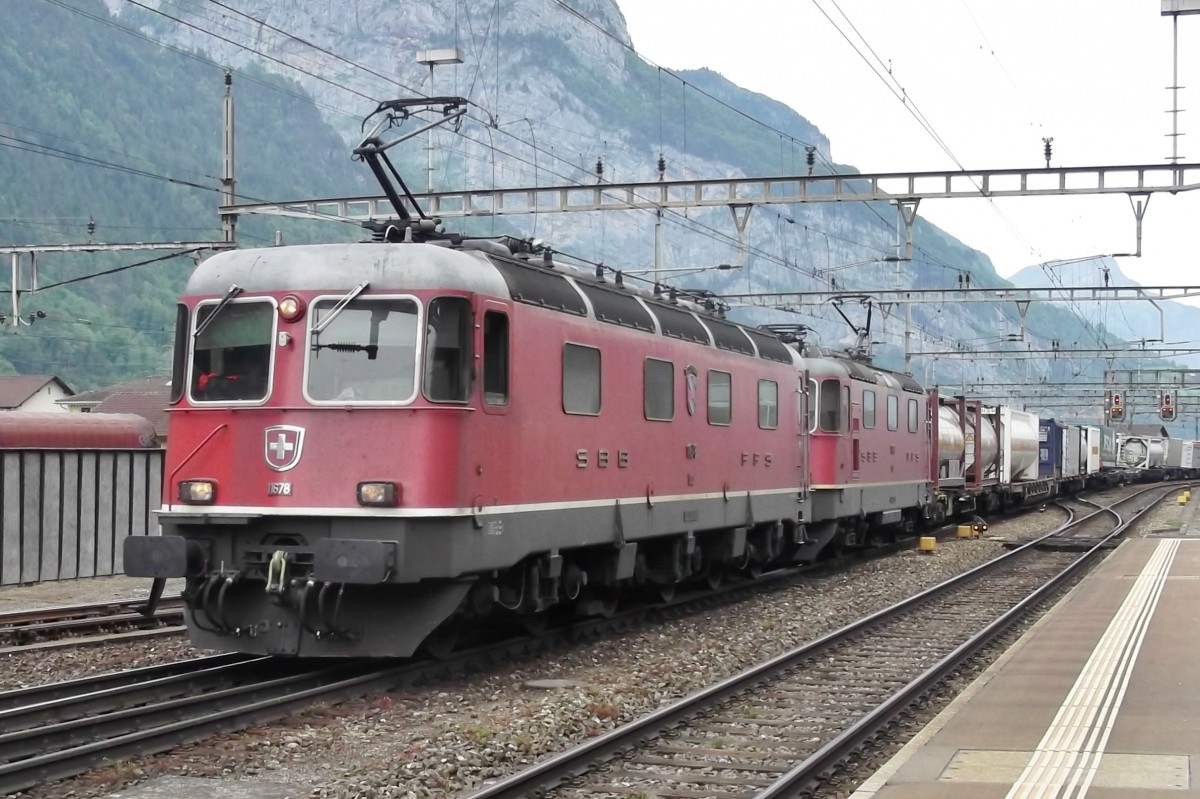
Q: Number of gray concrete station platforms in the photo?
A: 1